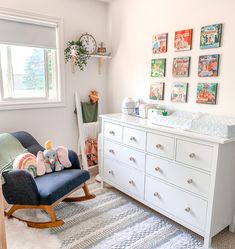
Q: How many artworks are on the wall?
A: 9